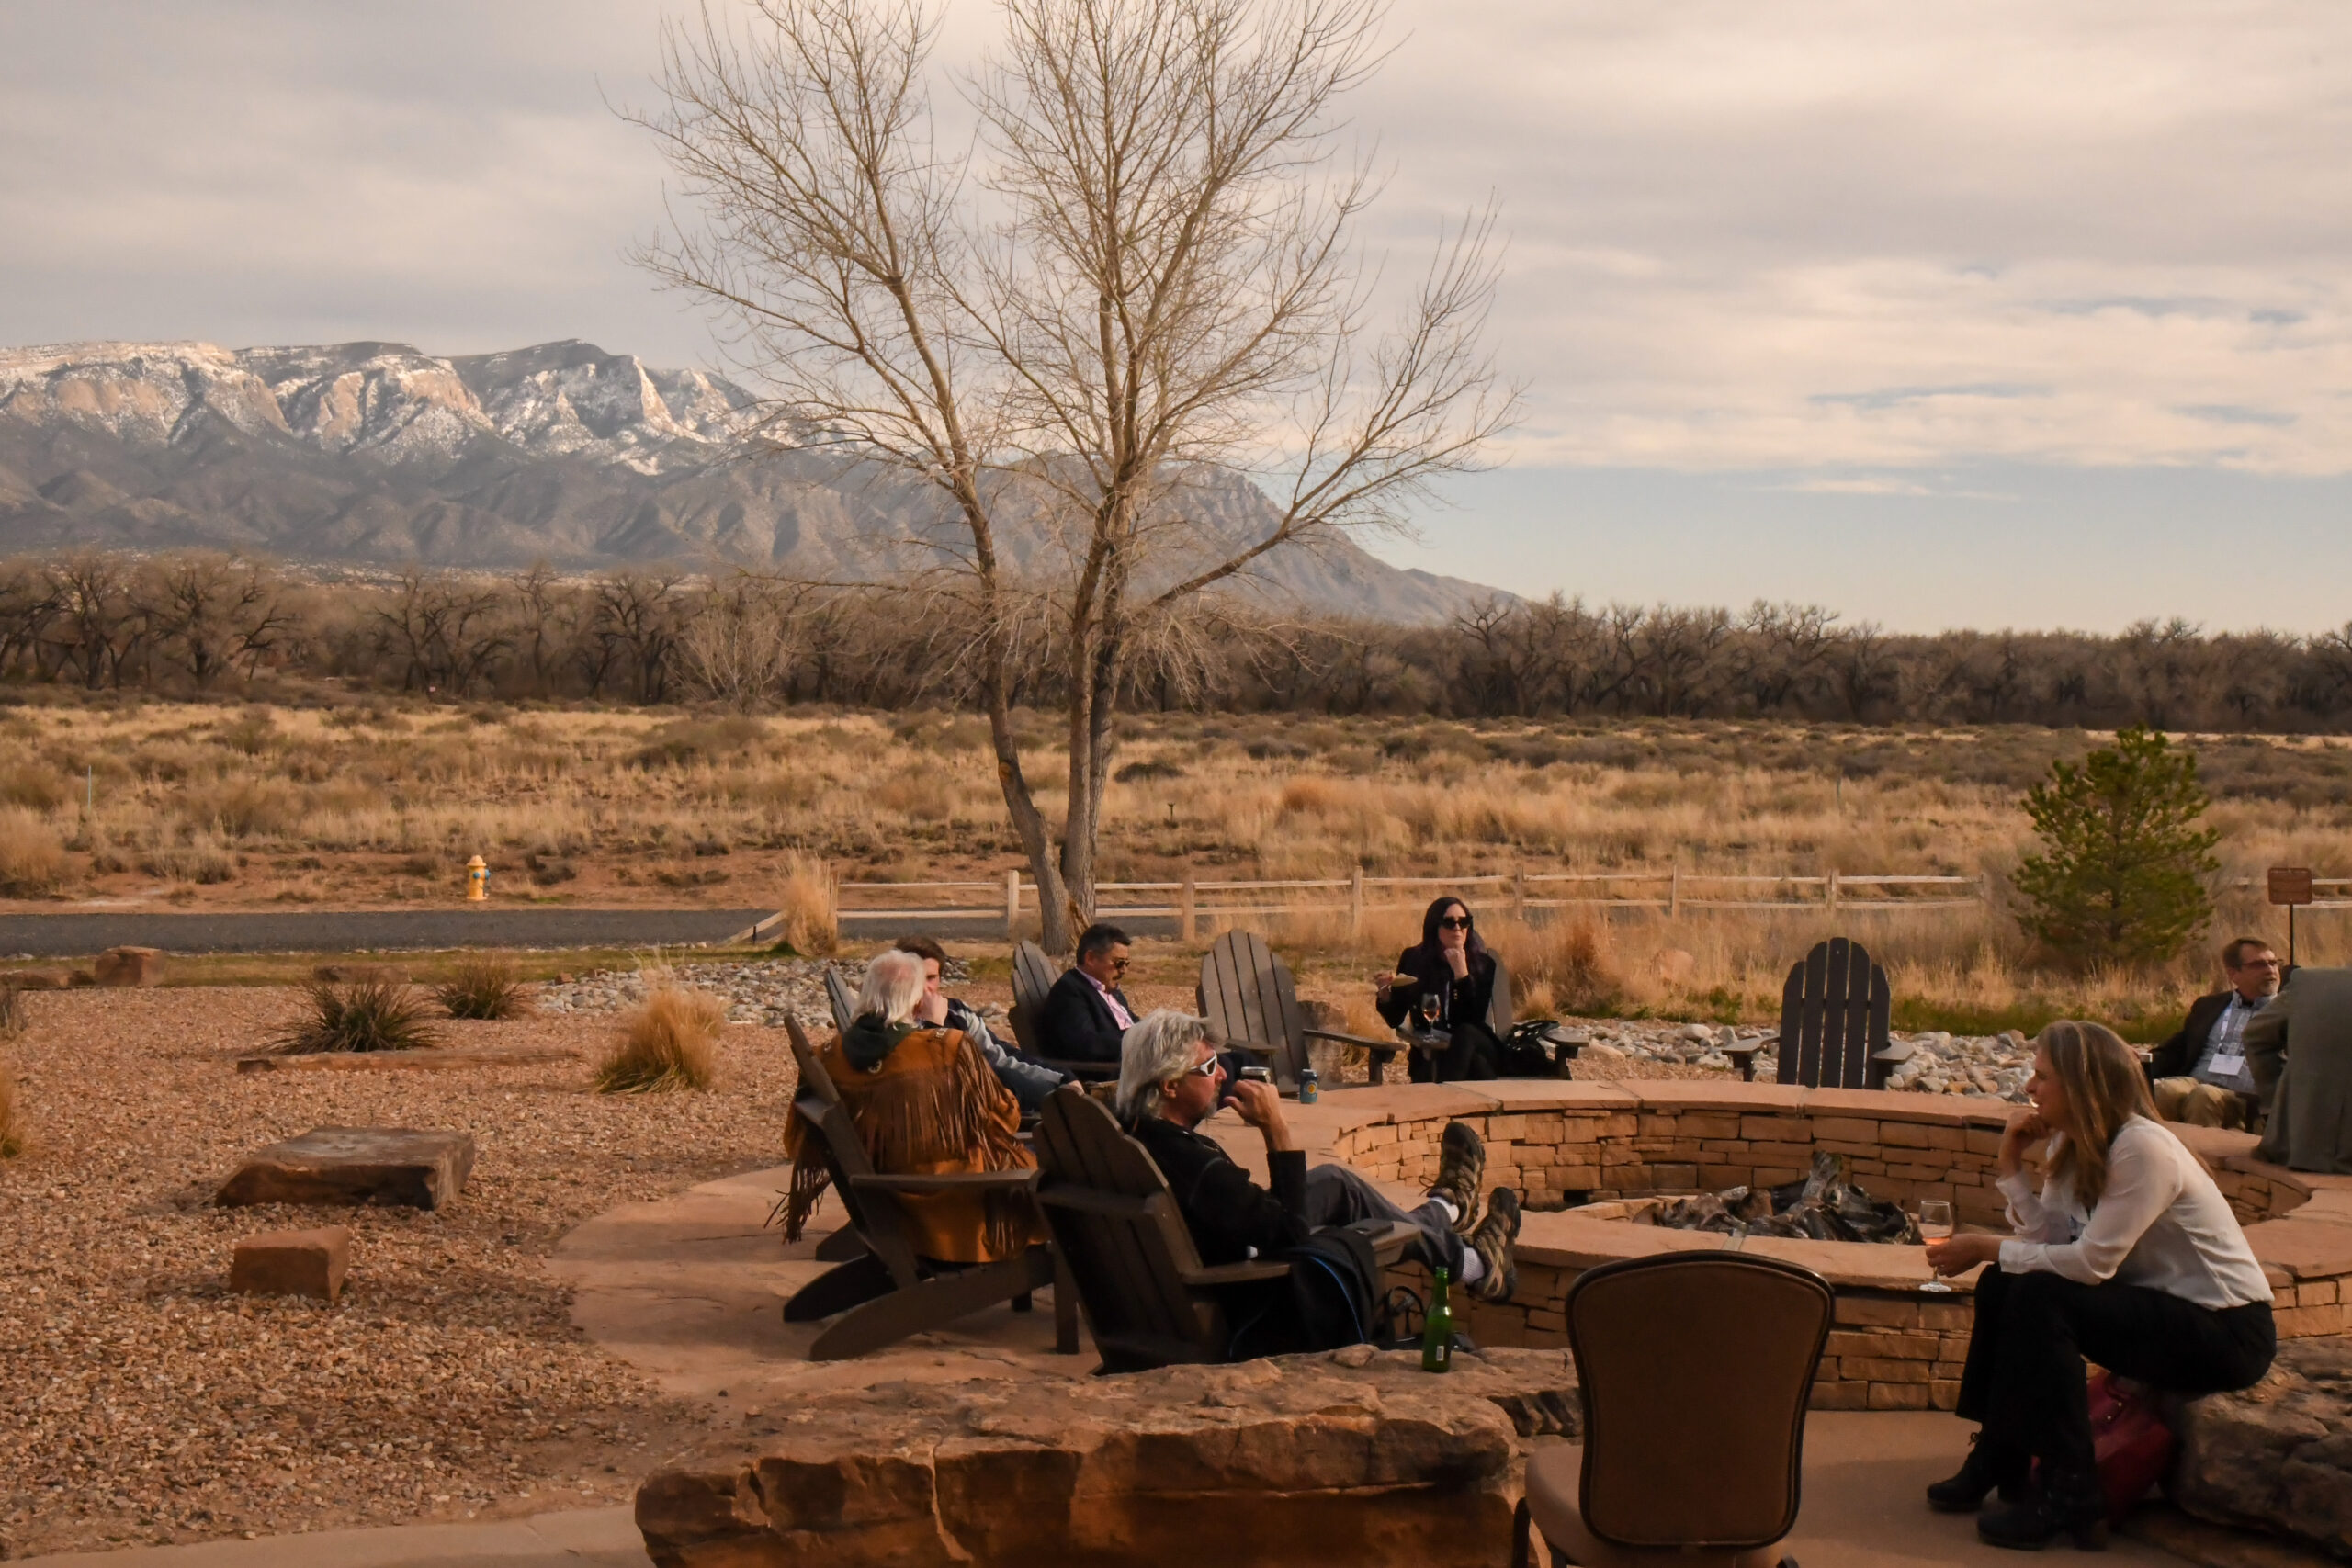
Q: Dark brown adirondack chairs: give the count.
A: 7